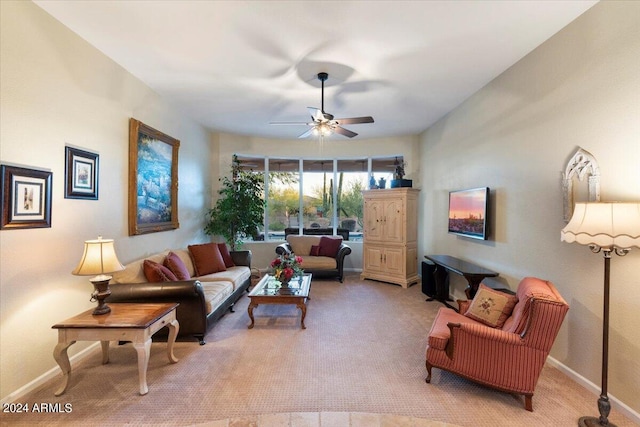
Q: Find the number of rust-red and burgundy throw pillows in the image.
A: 6